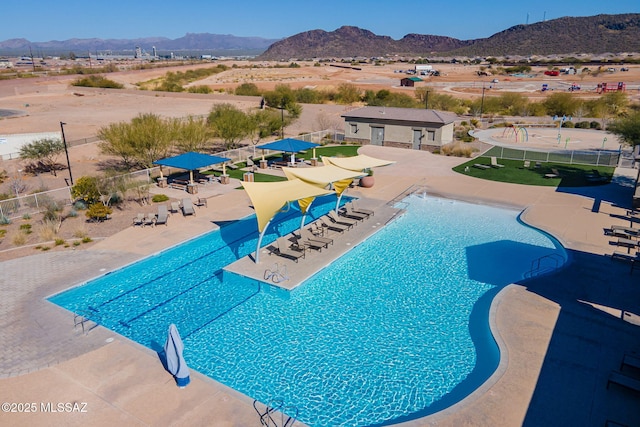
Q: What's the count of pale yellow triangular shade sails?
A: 3